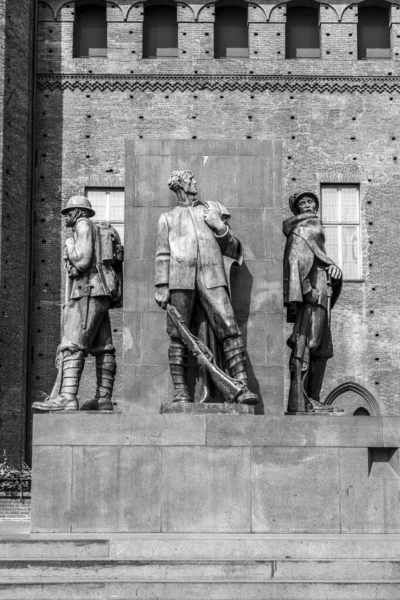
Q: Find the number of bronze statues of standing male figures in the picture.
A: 3